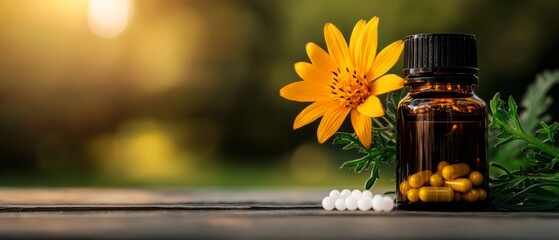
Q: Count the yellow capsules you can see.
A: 11